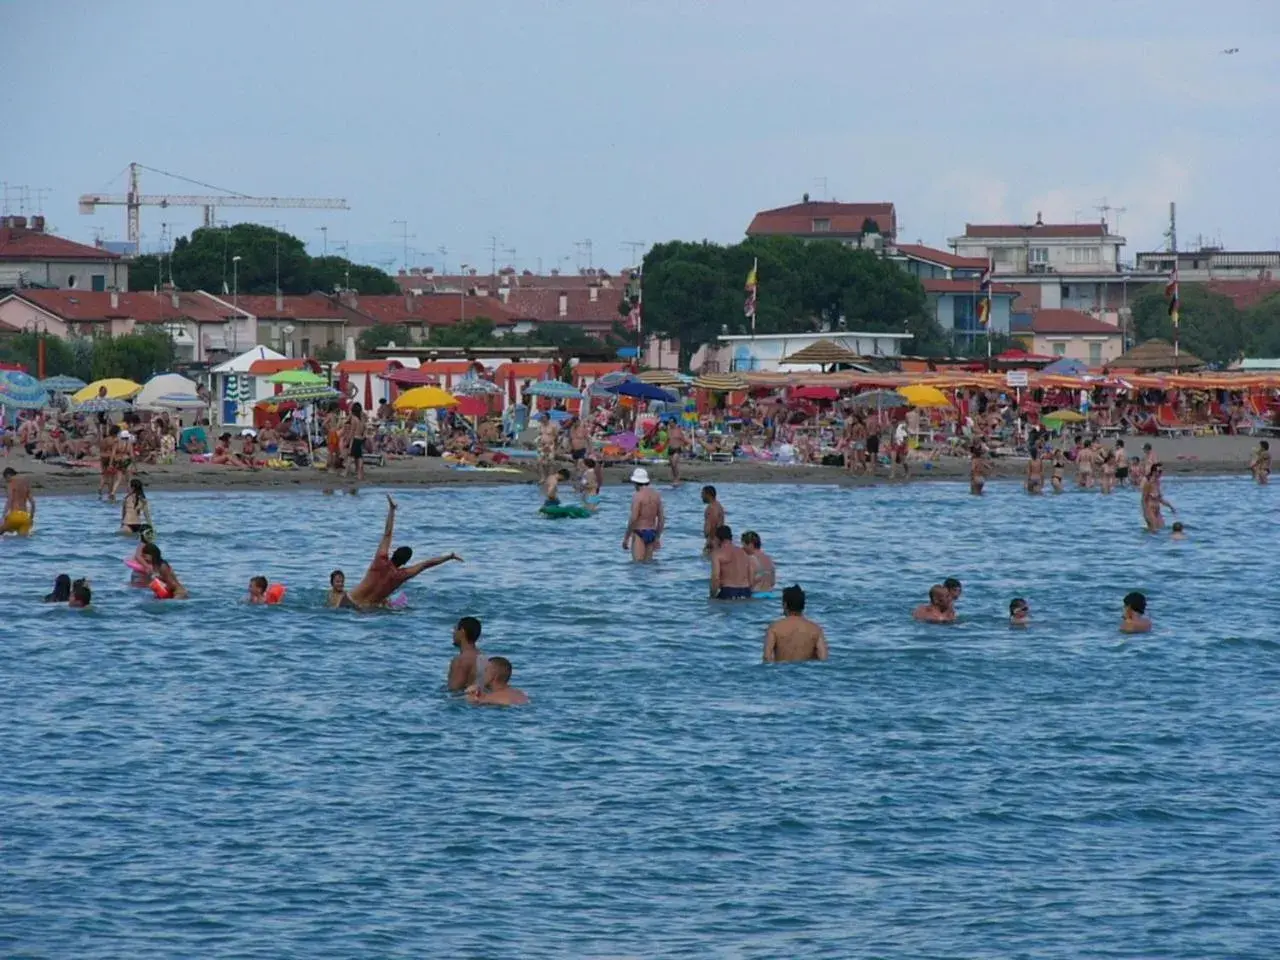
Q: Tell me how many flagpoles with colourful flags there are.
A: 4